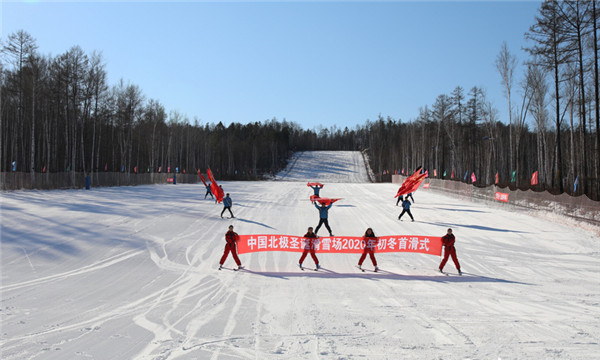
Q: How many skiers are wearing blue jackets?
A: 8